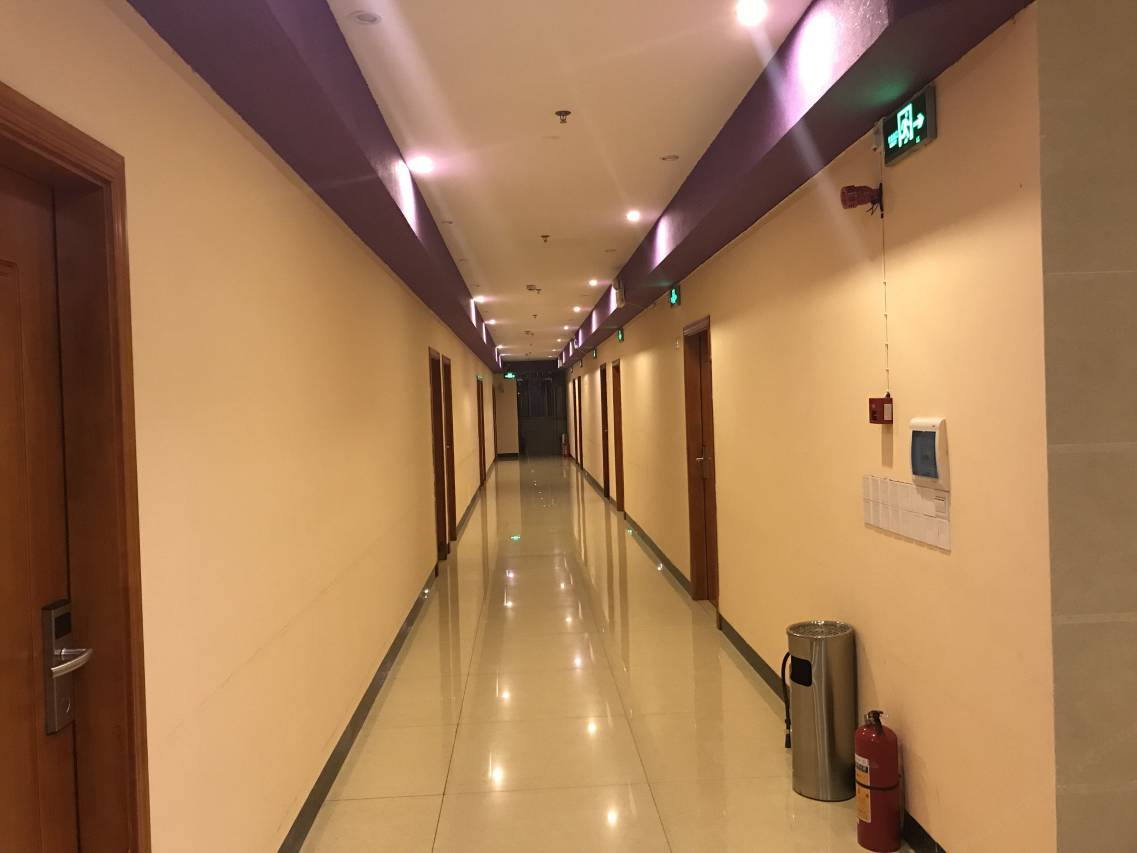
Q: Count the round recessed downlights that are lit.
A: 13